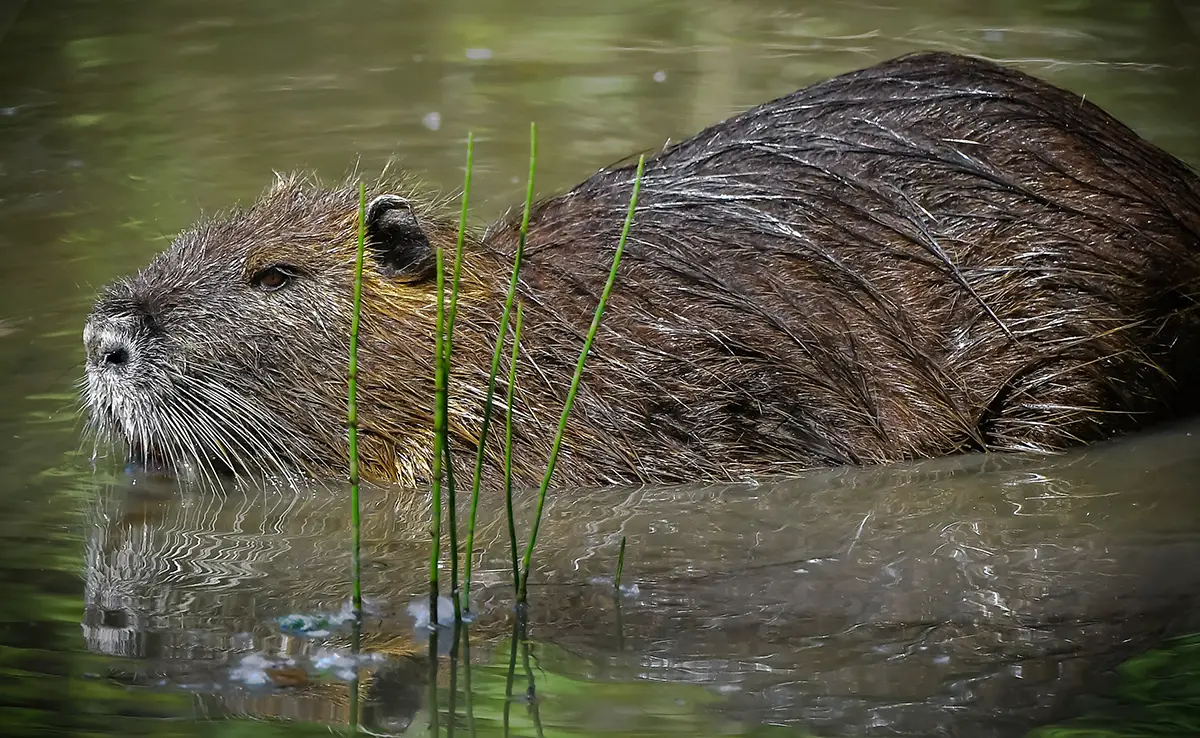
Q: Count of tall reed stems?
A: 6